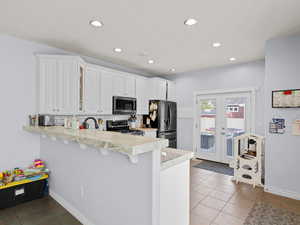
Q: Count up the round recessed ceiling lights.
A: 7